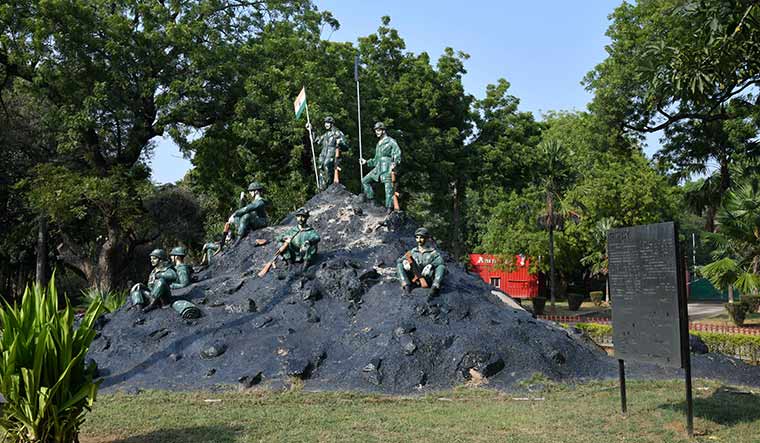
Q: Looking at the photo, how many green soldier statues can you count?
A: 7